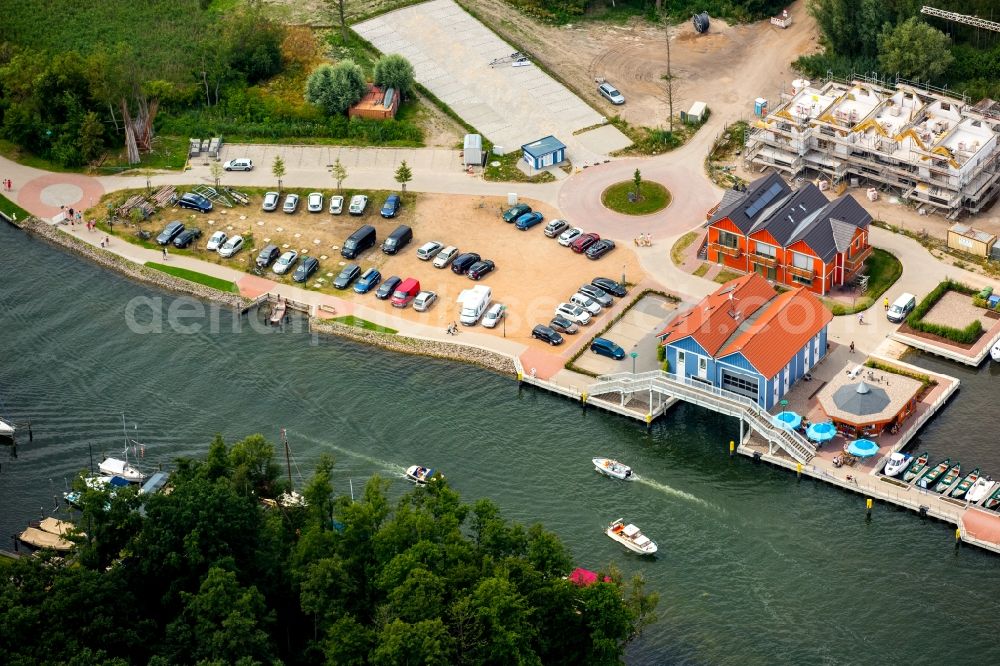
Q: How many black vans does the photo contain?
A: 2